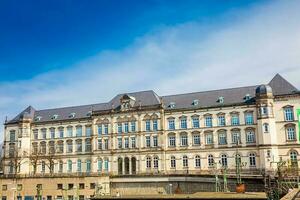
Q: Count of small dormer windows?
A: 8